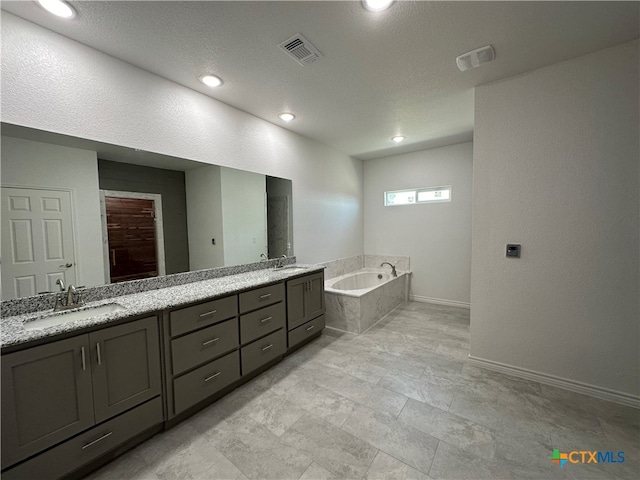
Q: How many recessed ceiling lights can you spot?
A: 5